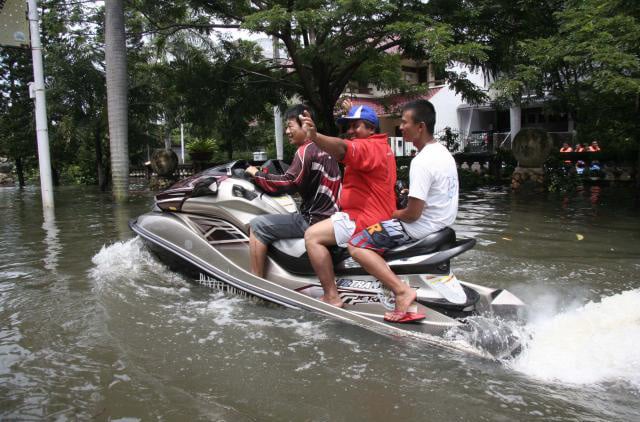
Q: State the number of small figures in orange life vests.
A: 3